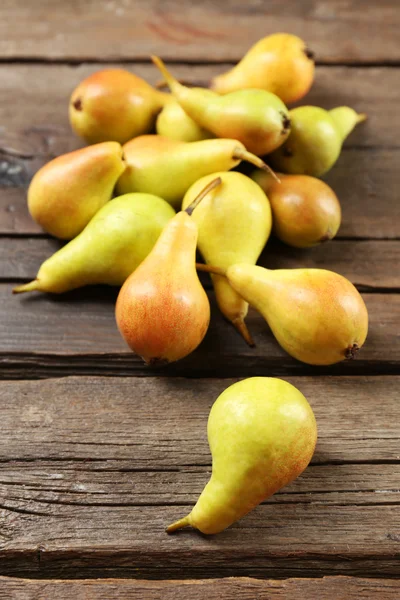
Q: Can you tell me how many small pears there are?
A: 13